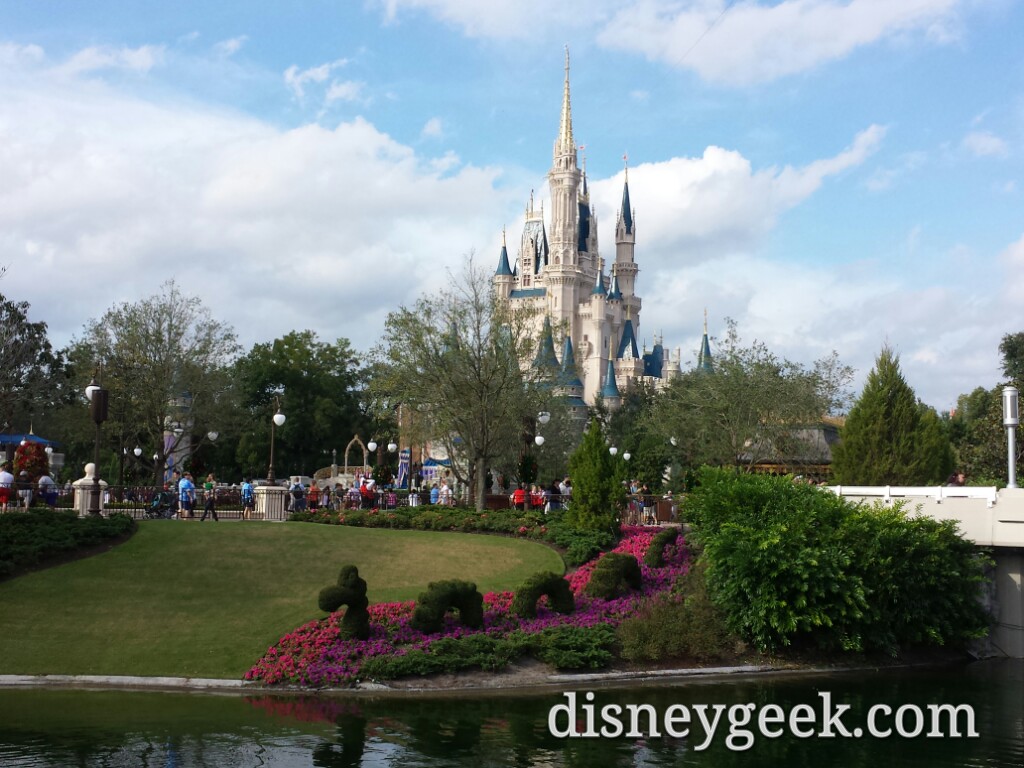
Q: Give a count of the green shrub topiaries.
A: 5